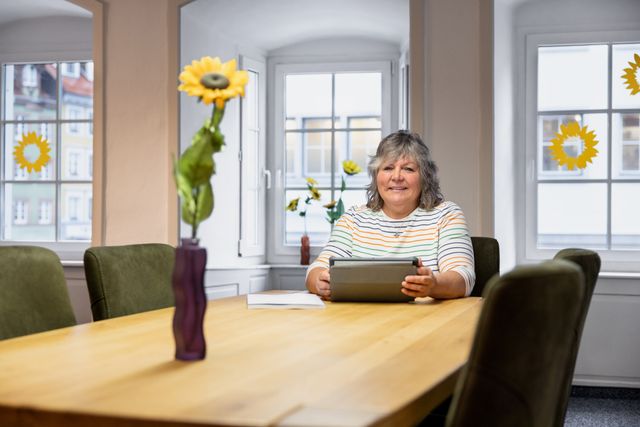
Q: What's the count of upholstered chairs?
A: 5